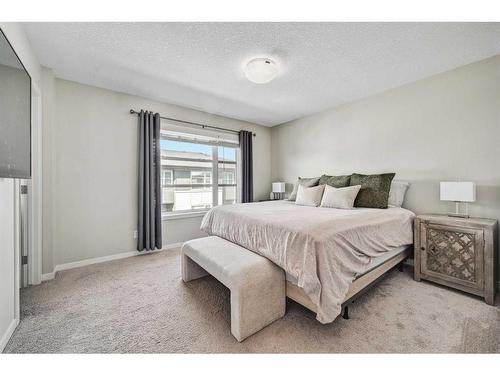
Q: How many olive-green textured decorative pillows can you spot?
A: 3